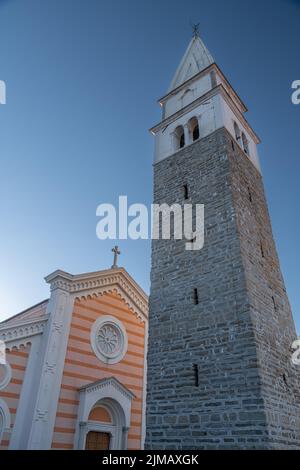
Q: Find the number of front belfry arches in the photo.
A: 2